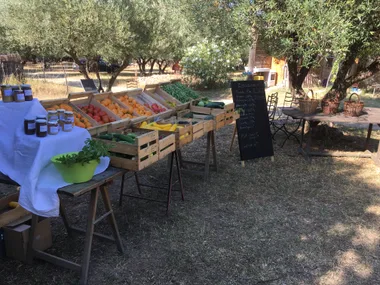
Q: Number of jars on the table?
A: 12